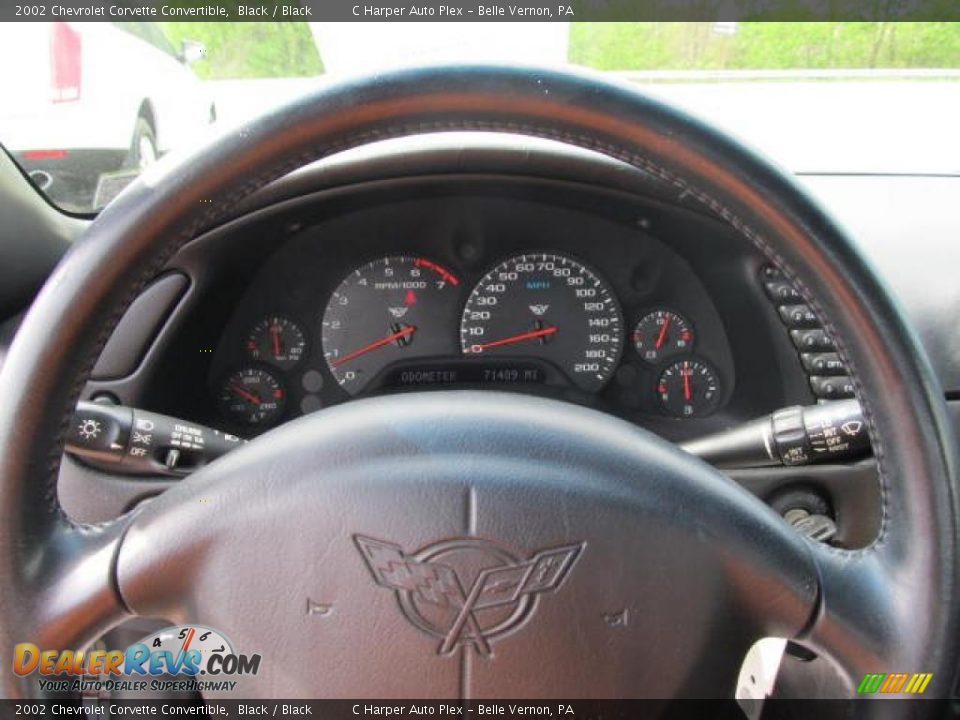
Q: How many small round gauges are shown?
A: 4